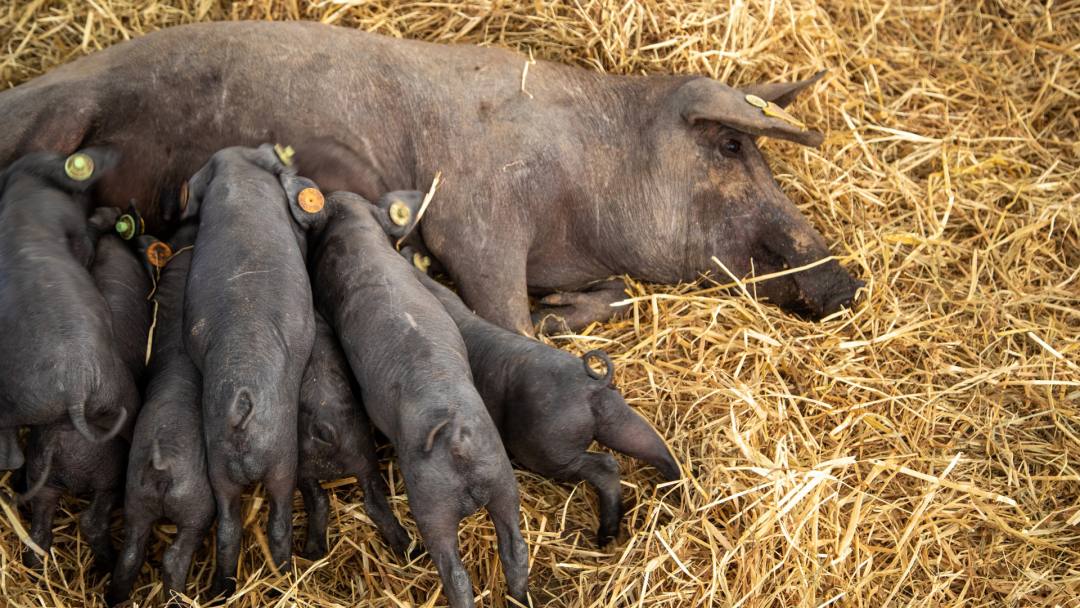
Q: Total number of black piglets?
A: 7